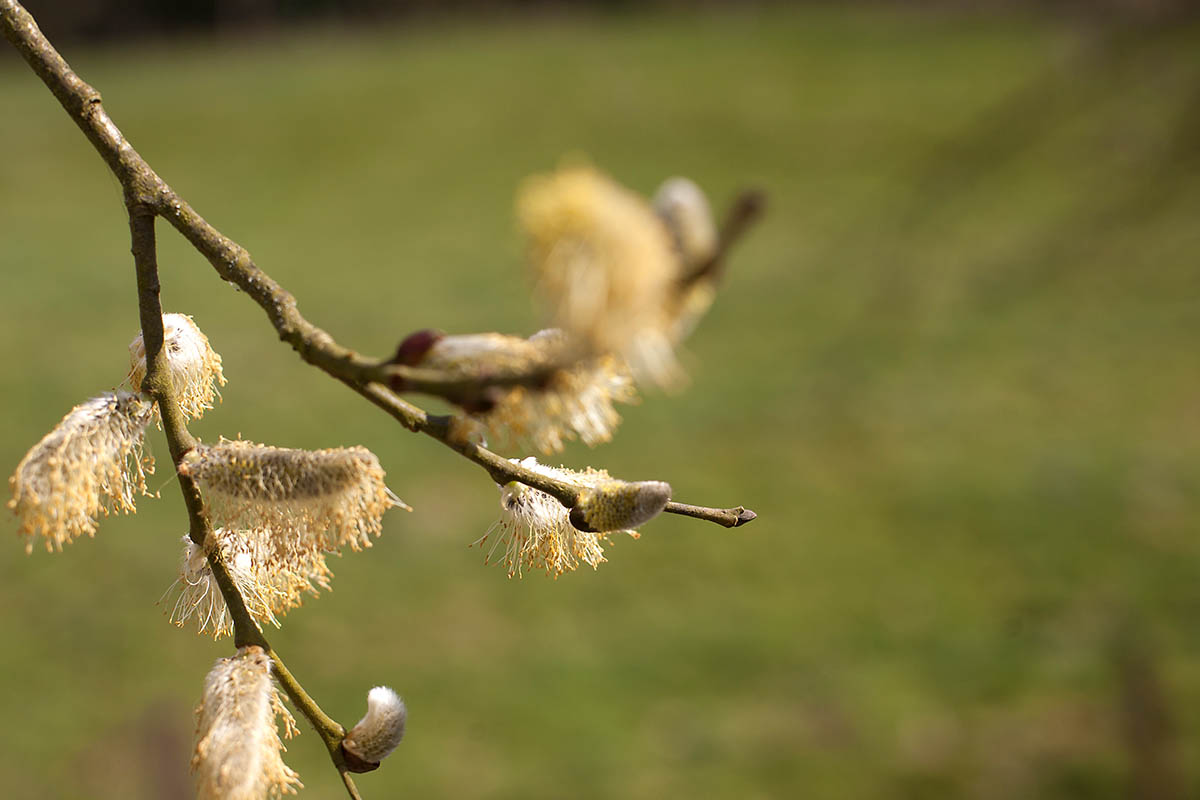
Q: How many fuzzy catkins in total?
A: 11